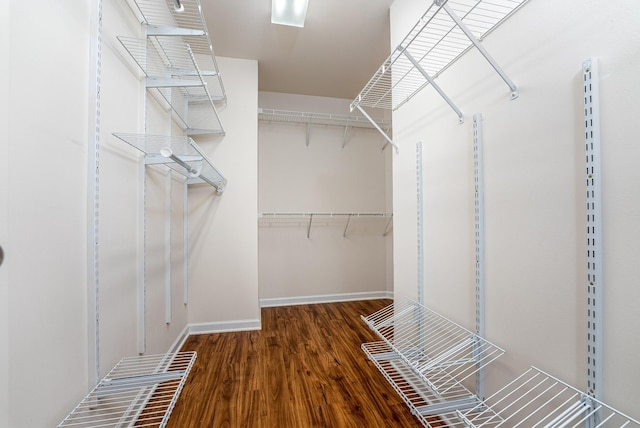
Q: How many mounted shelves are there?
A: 10